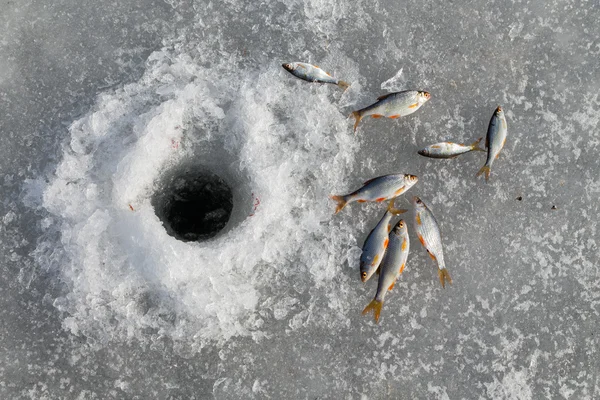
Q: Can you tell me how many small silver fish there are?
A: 8